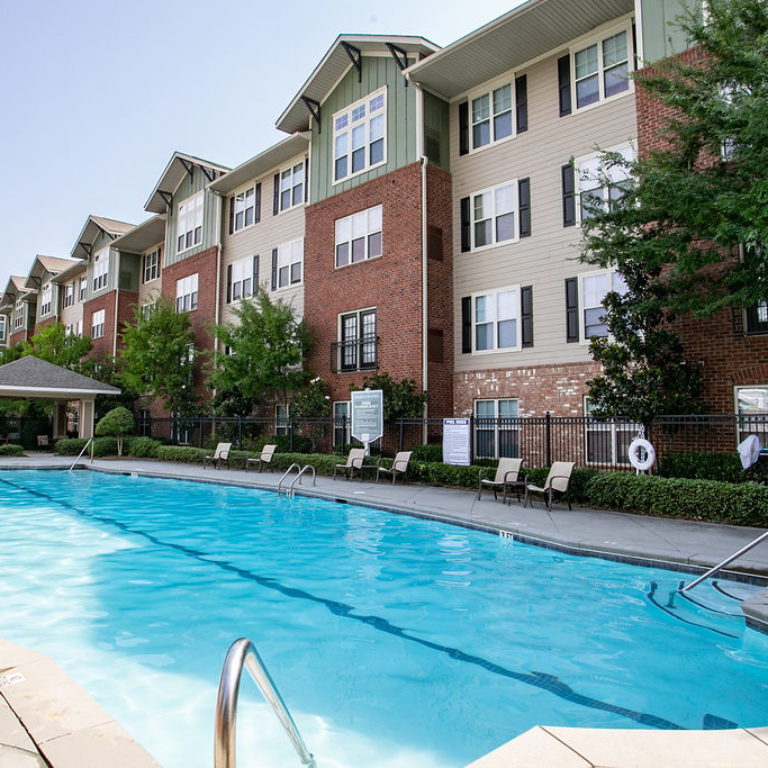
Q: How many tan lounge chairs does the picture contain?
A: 6